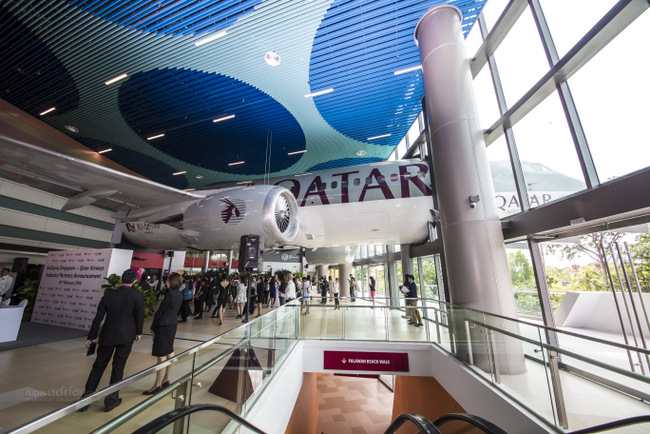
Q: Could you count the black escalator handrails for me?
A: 4